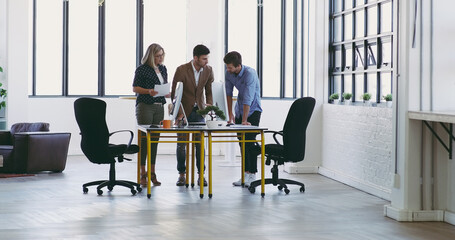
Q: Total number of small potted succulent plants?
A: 4